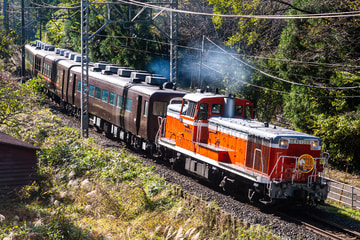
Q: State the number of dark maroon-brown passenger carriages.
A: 3